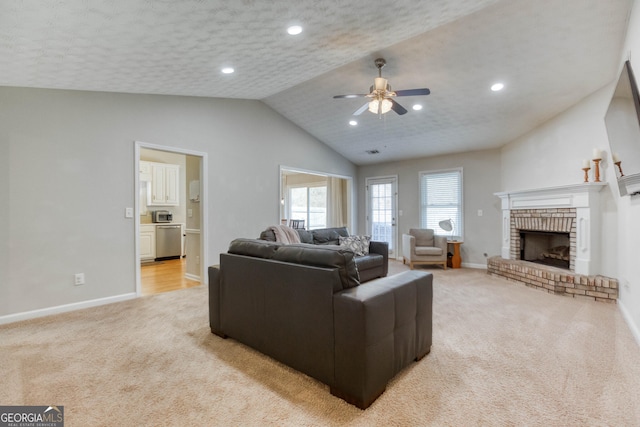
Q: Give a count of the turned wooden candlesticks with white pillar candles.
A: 2